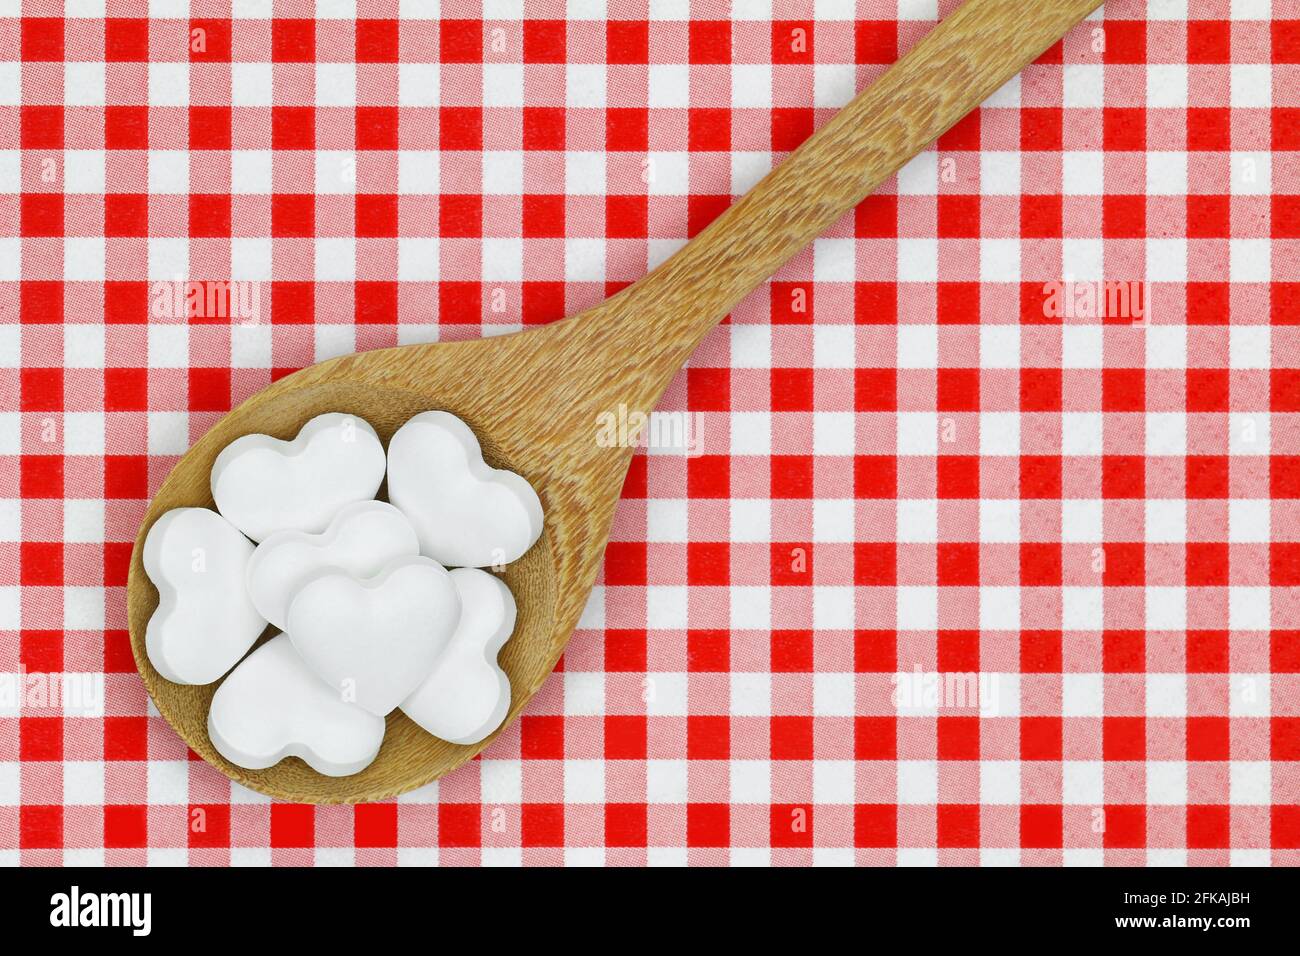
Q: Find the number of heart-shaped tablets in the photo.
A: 7